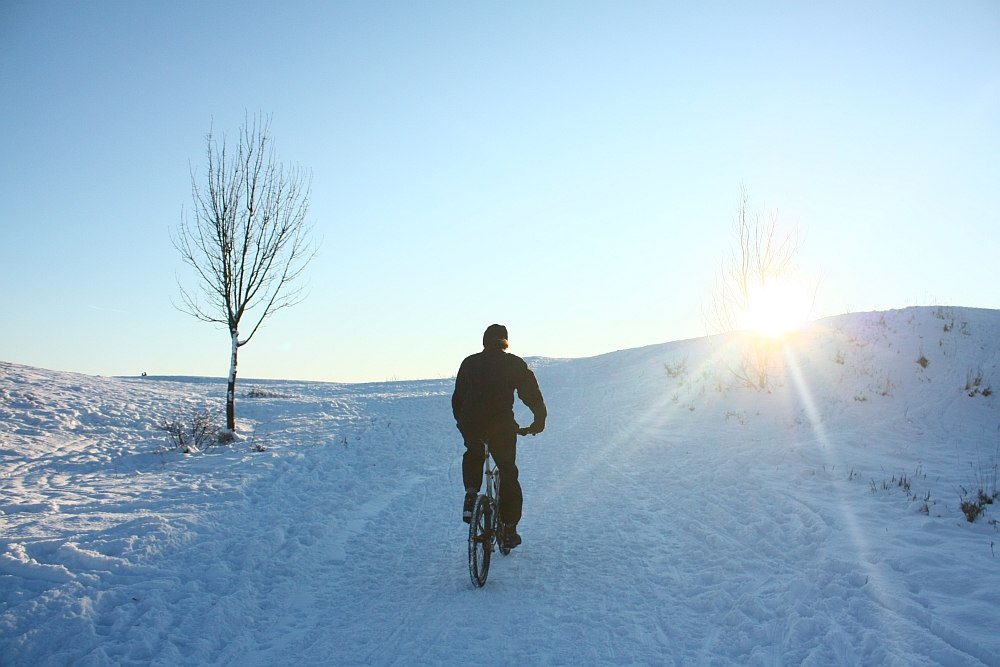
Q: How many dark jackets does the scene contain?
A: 1